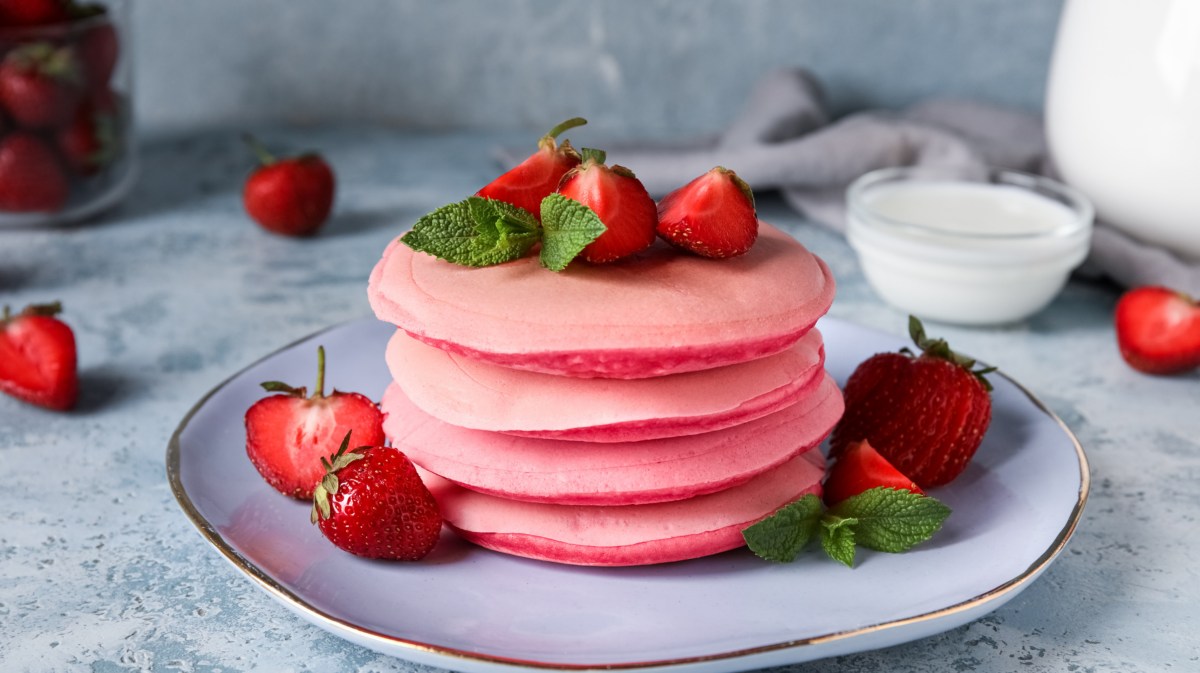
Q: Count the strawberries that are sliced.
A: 7